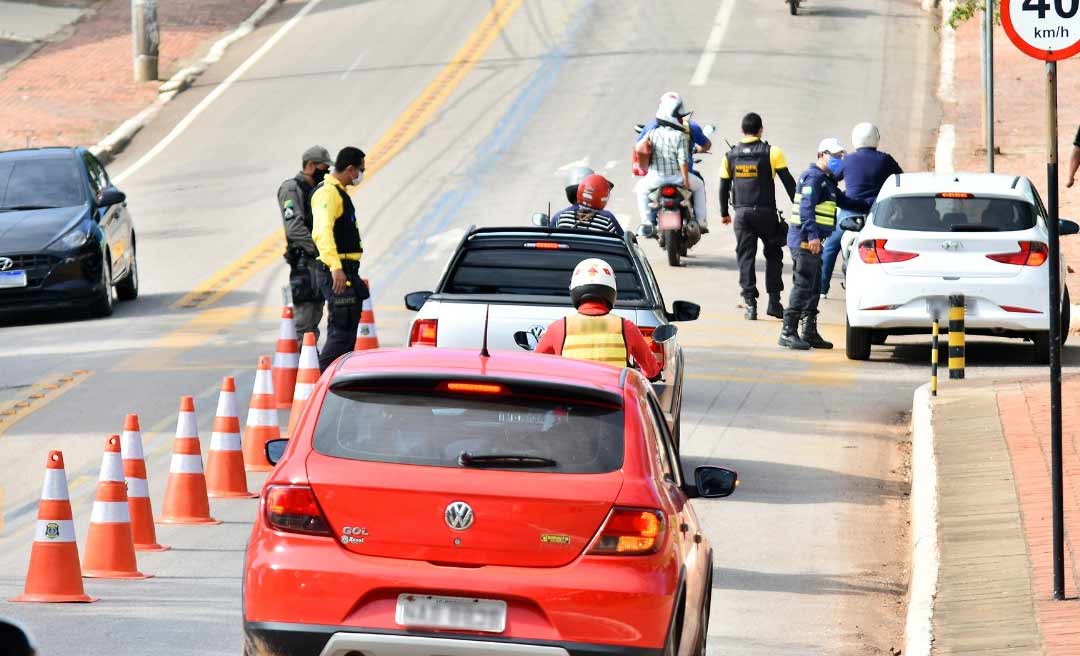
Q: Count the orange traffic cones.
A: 9